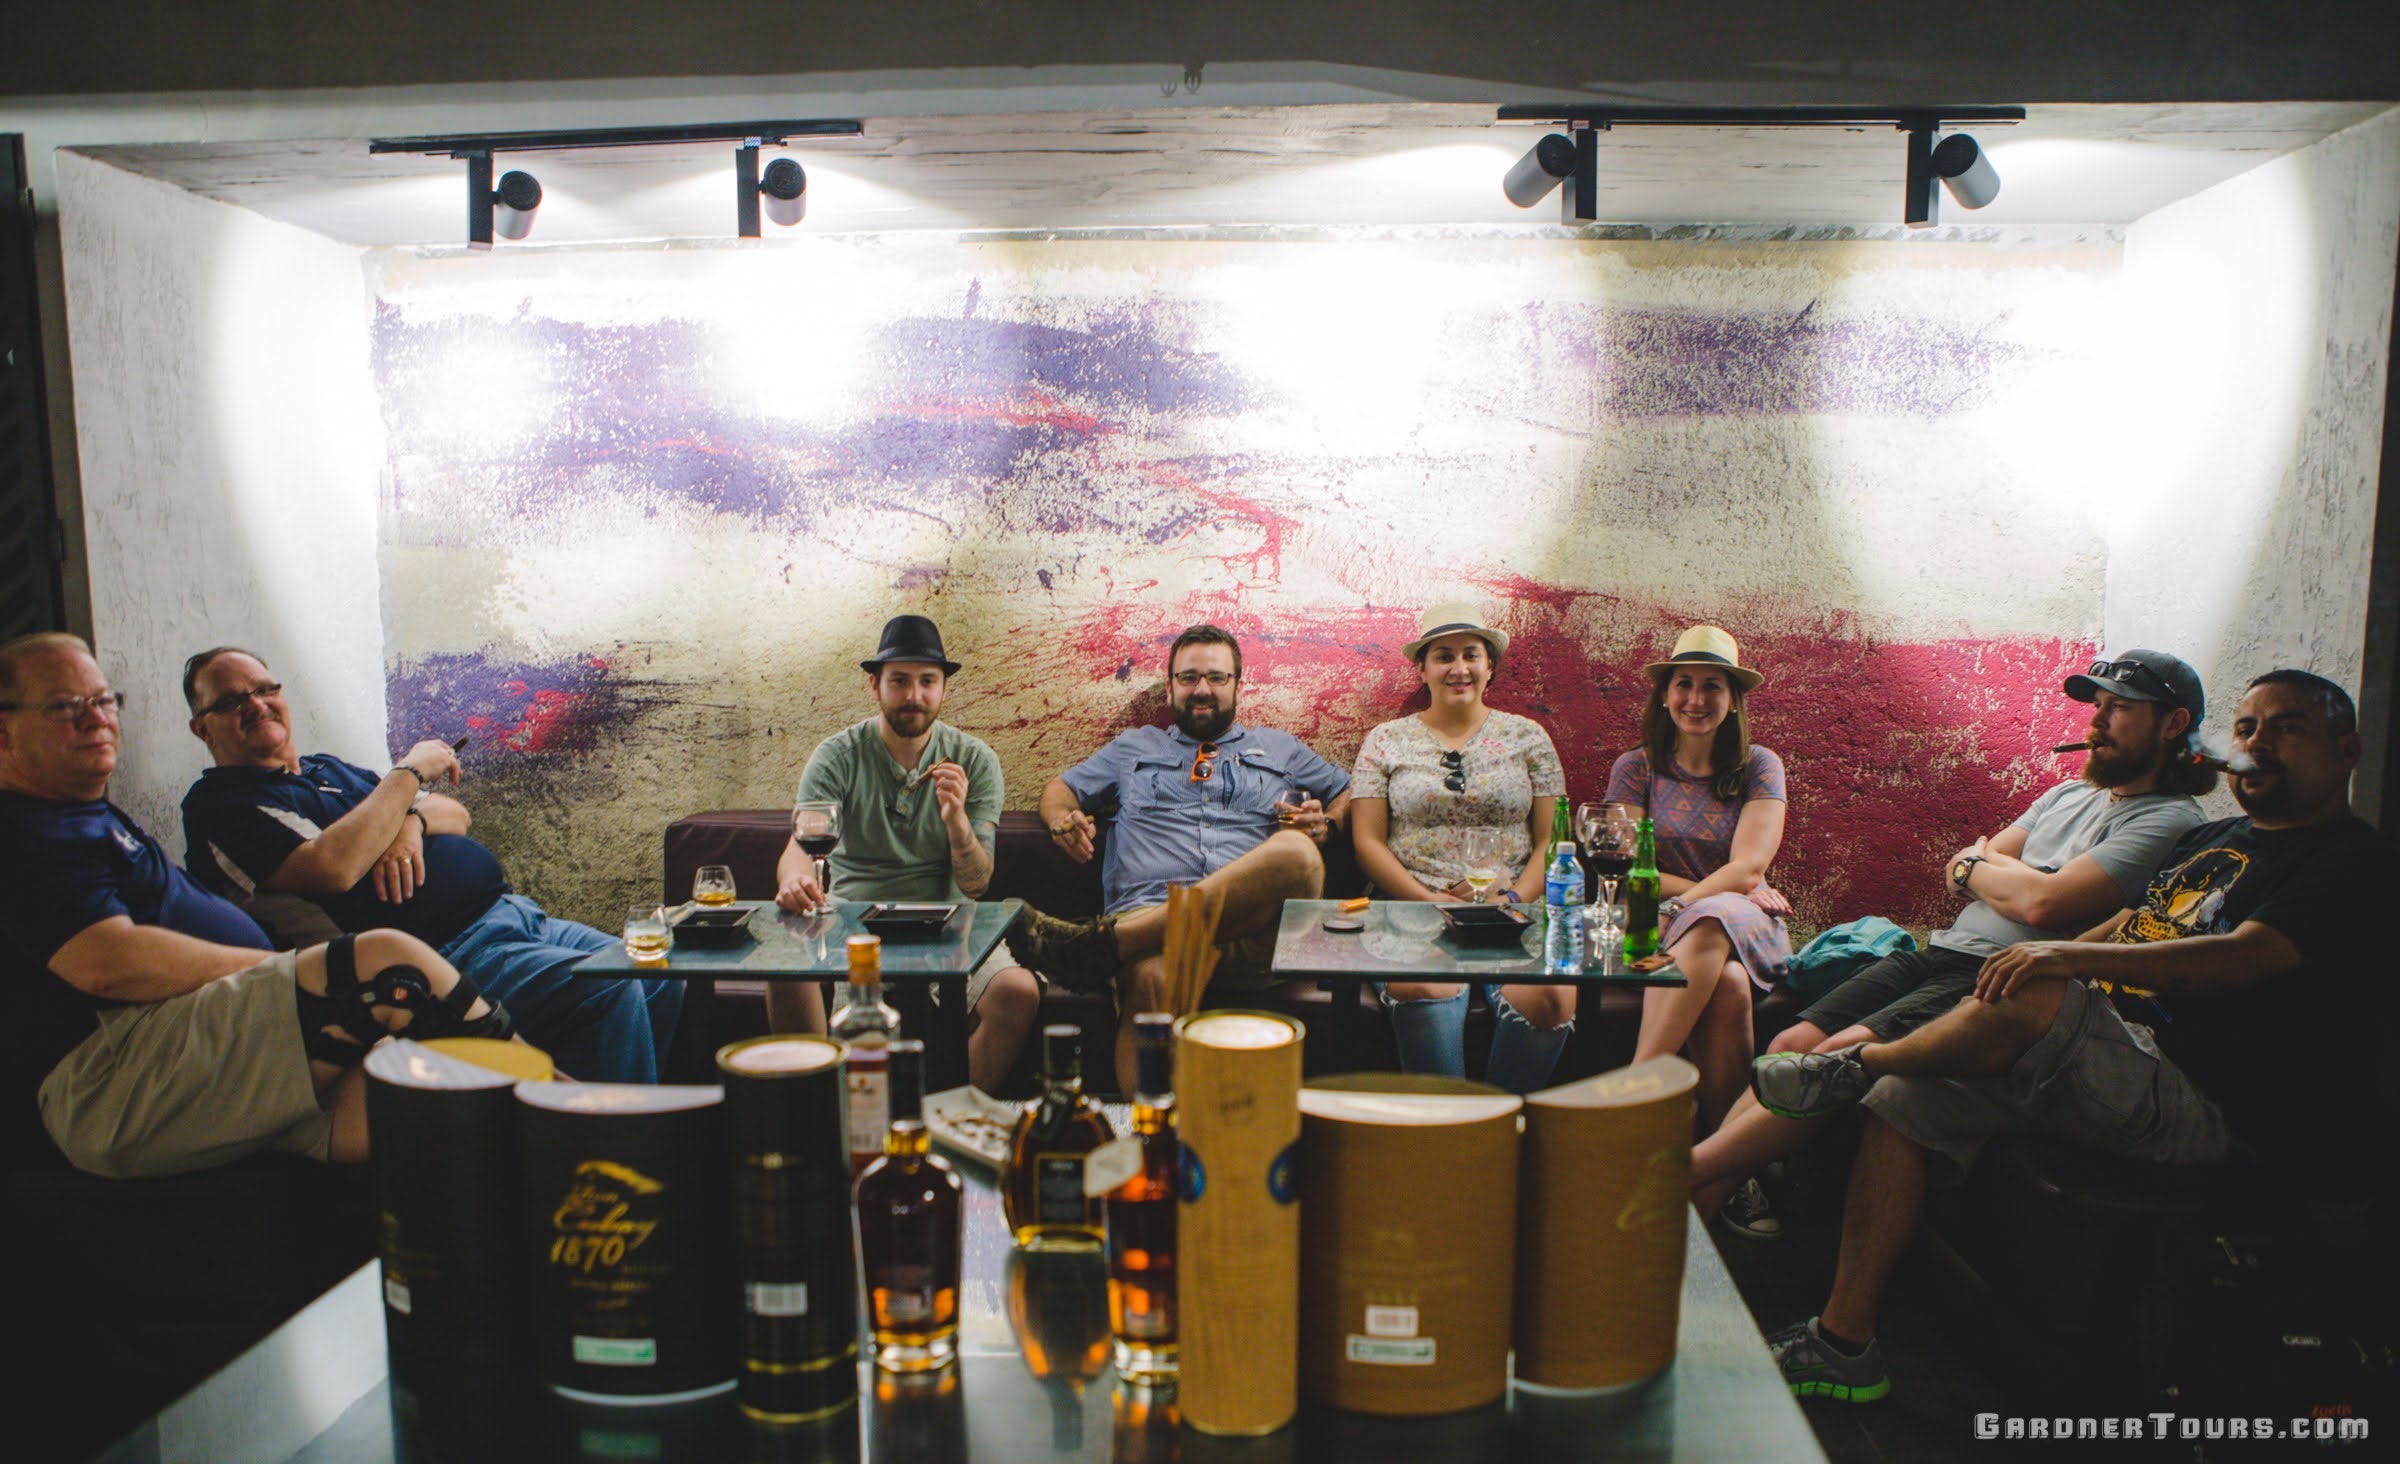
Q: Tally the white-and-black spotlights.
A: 4